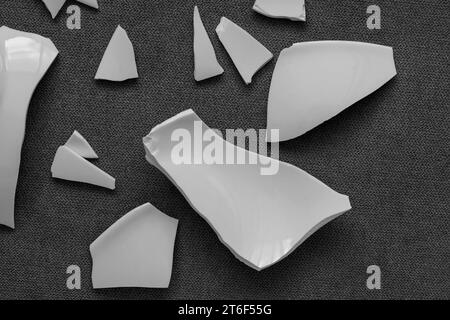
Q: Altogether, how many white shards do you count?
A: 12